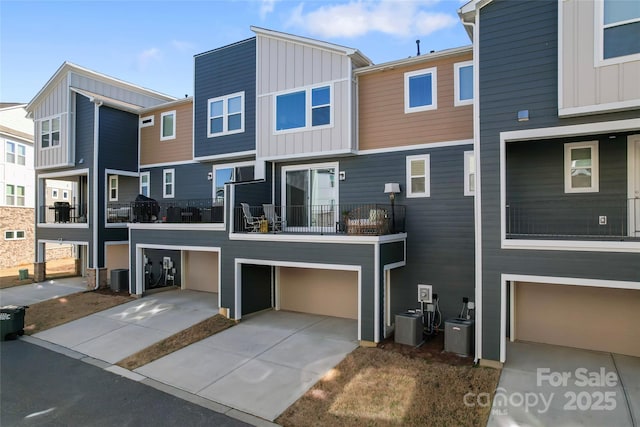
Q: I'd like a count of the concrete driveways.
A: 4